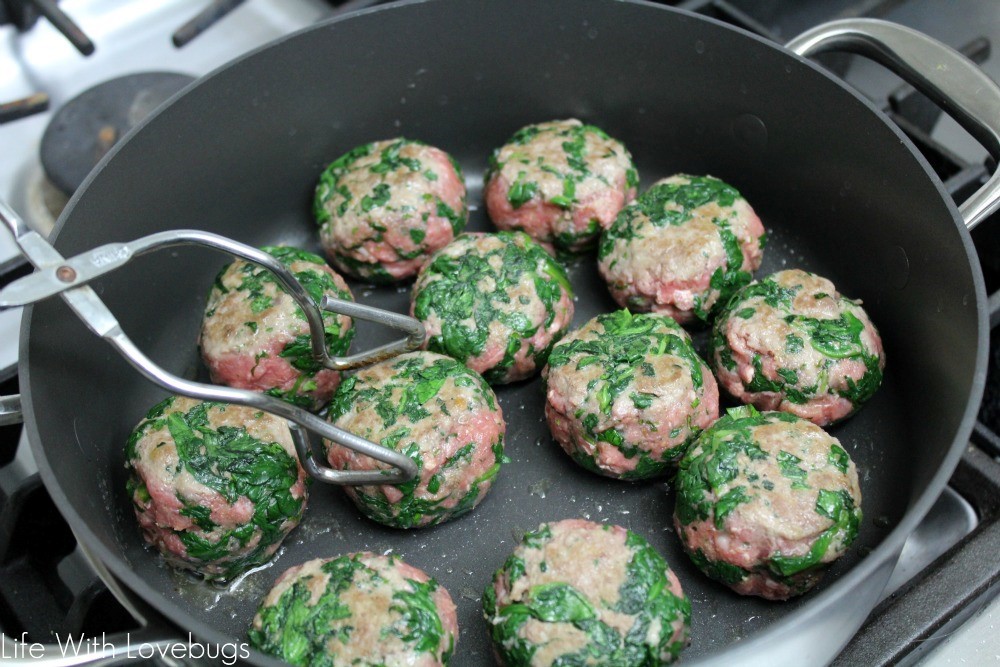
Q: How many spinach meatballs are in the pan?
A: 12